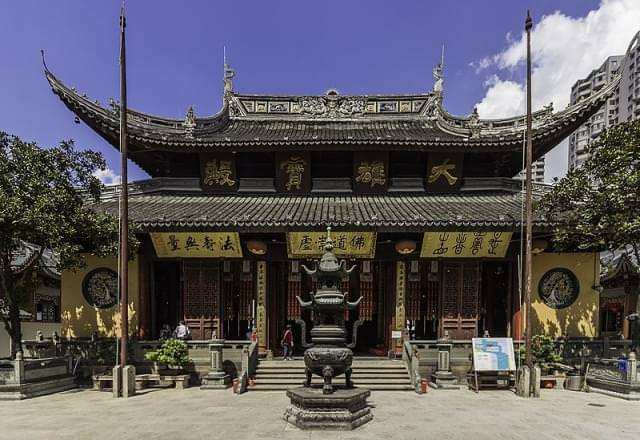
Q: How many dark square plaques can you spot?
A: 4